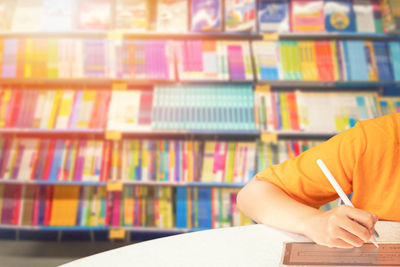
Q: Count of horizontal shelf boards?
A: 5